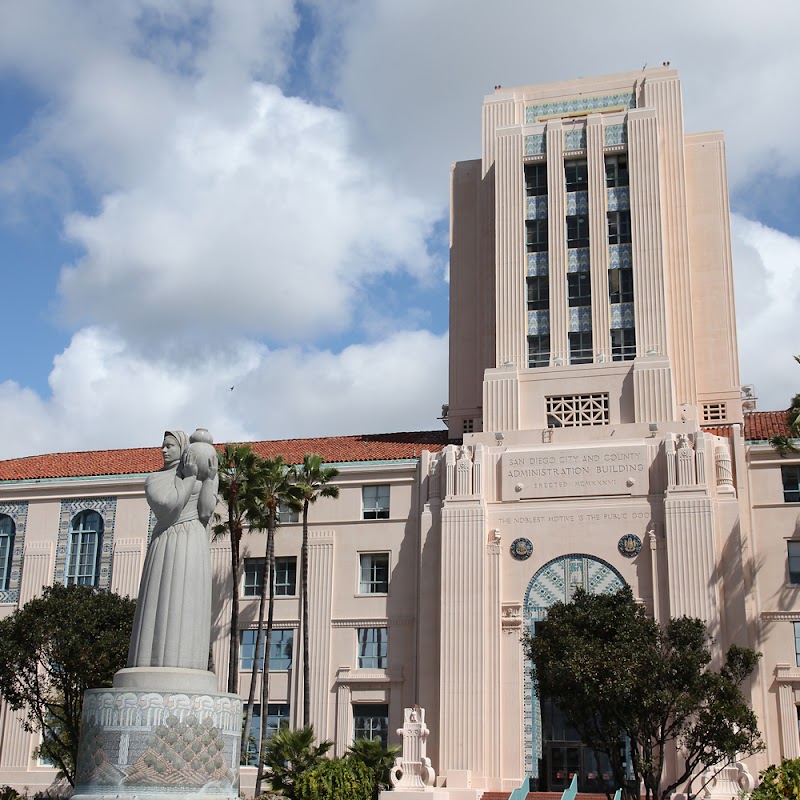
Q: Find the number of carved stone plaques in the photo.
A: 1